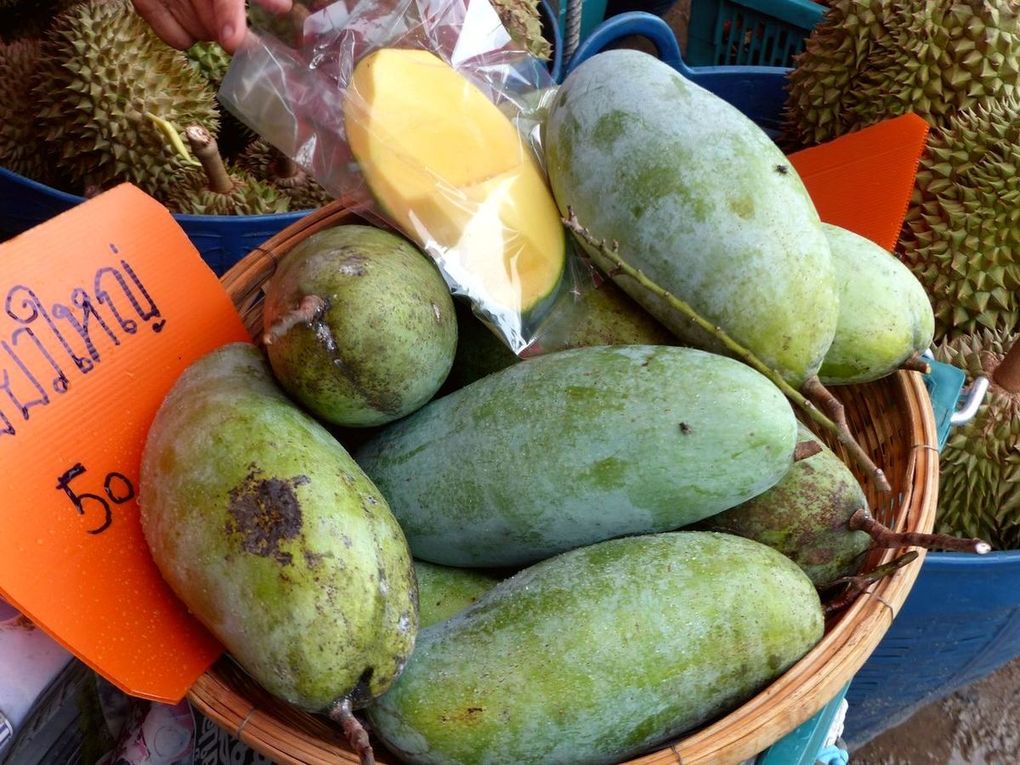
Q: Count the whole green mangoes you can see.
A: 9